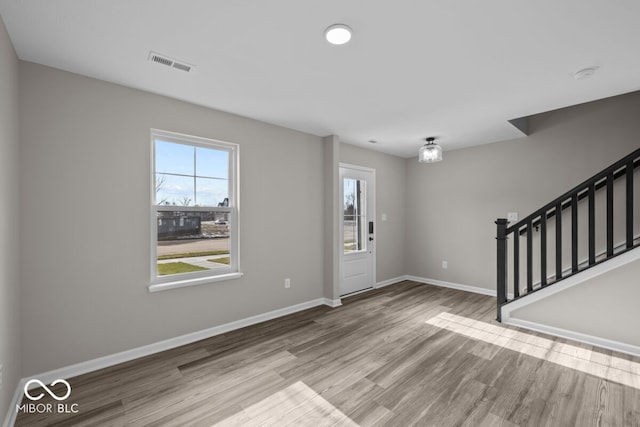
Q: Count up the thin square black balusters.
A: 8